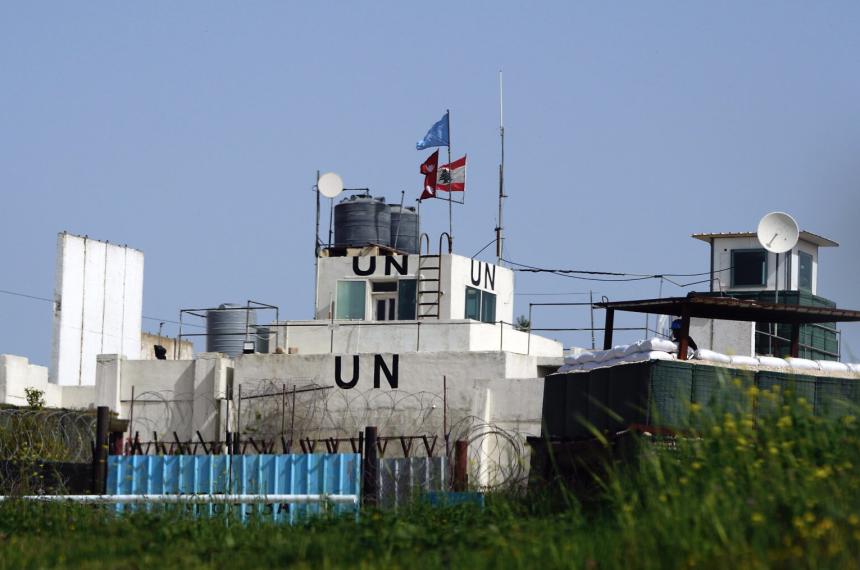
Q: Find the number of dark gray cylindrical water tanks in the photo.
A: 2